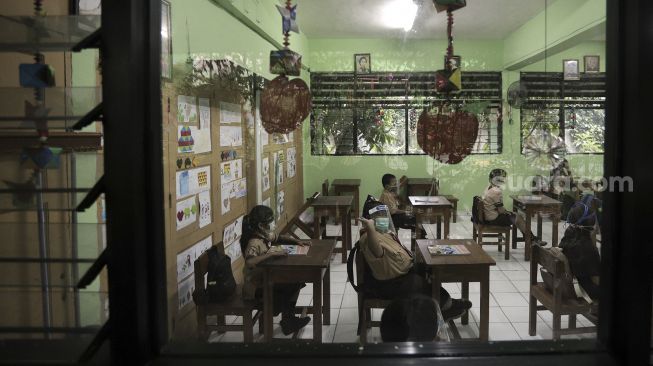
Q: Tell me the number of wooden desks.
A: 7